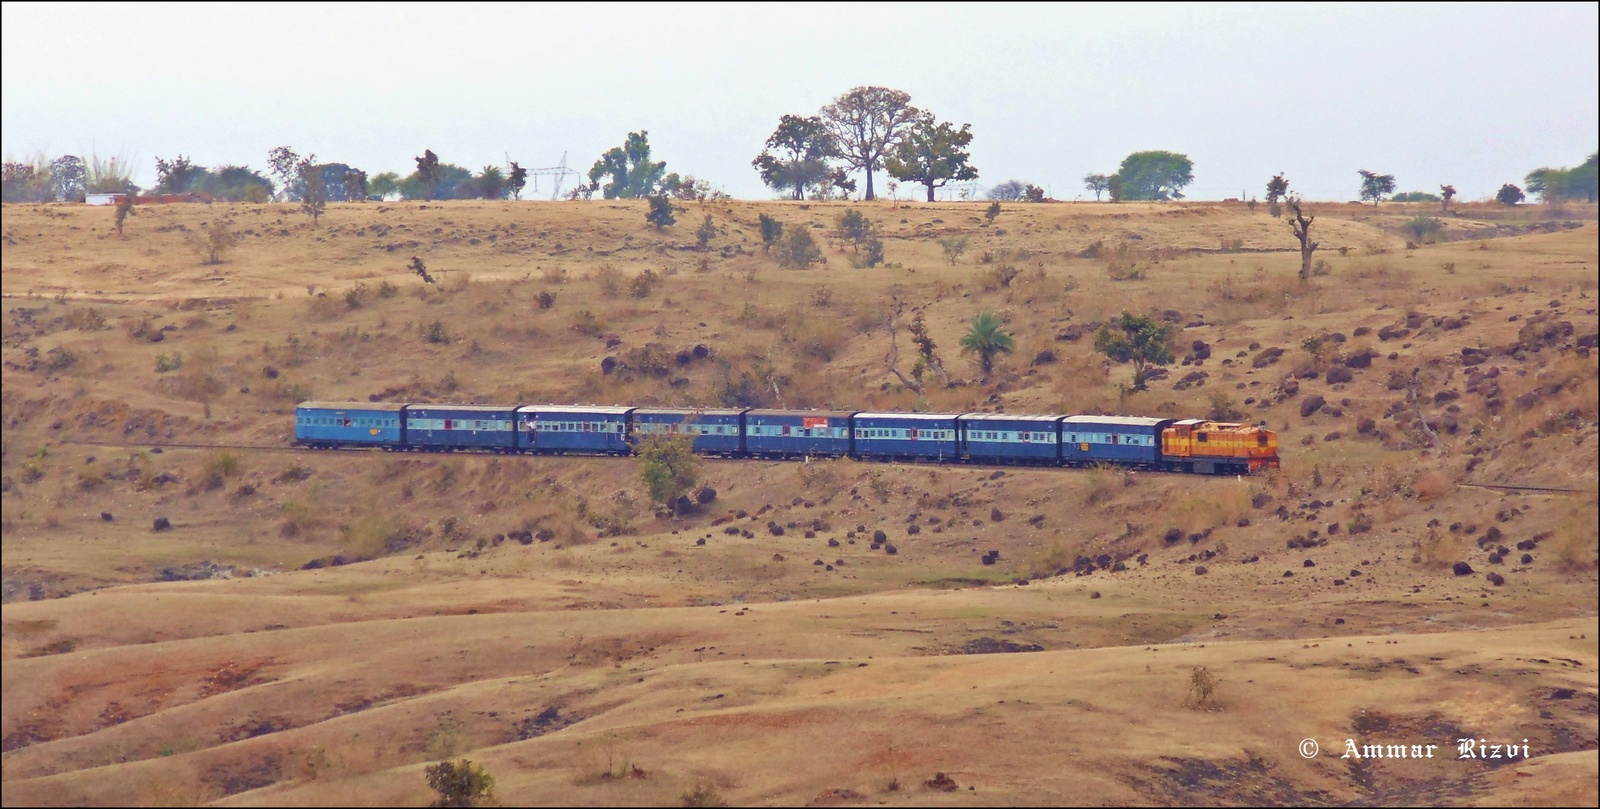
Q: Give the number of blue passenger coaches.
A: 8